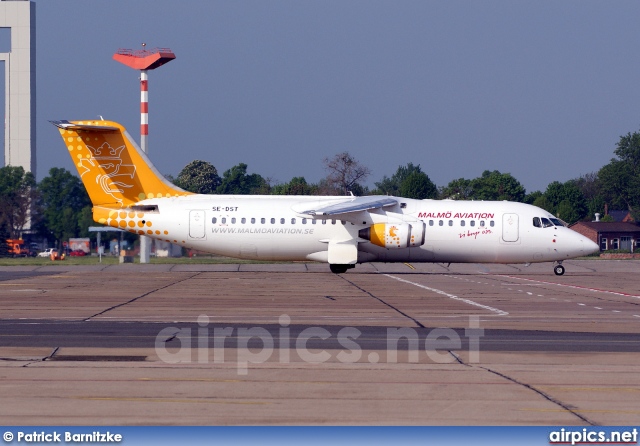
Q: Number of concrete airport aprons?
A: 1